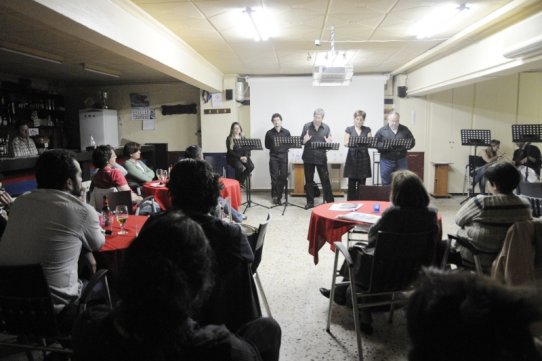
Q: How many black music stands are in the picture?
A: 7